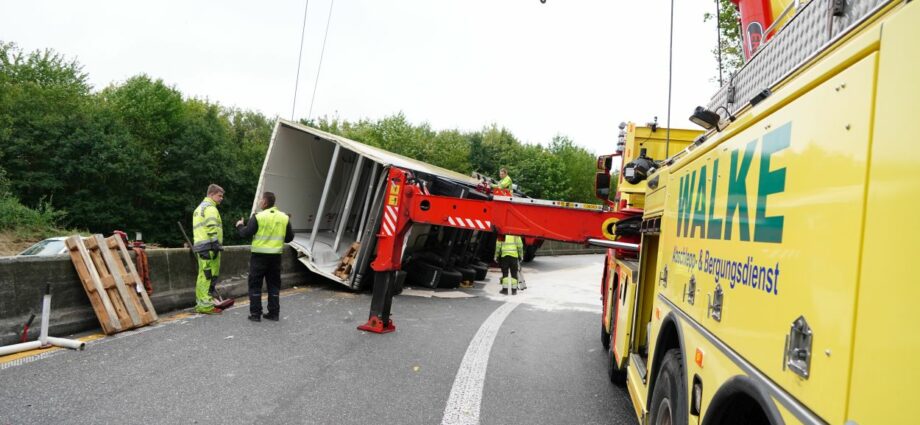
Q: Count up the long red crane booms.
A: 1